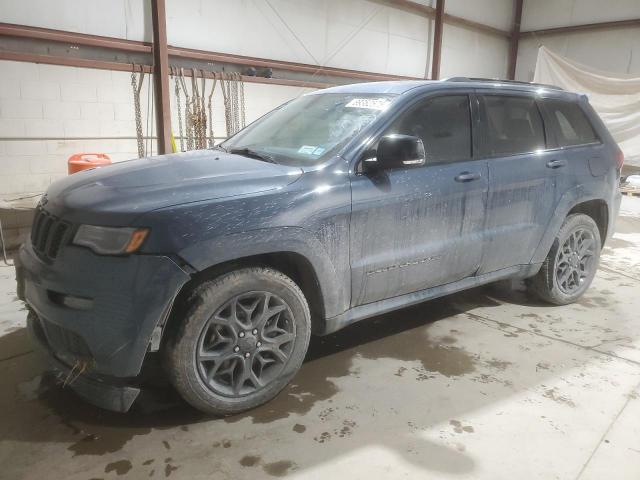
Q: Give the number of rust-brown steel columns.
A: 3